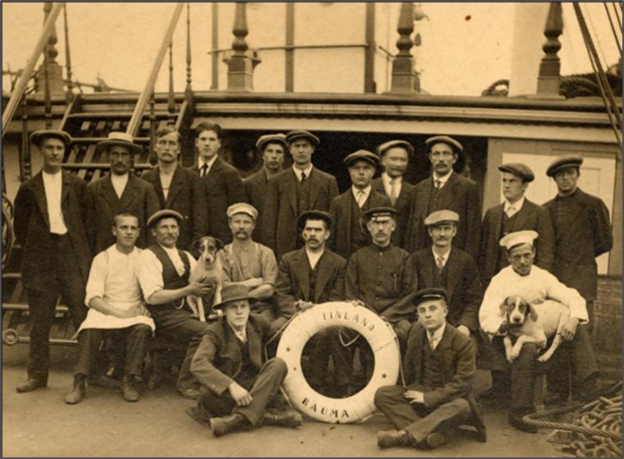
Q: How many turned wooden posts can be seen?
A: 4